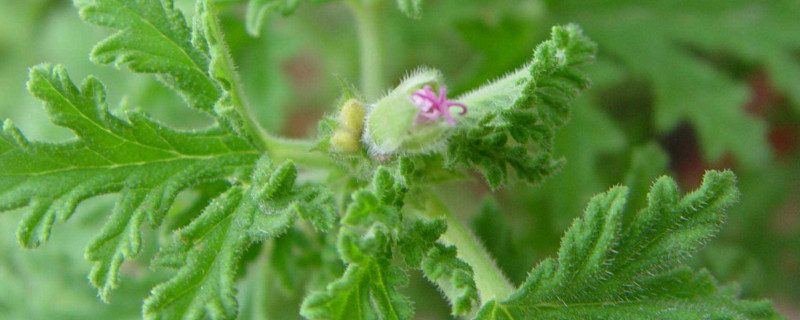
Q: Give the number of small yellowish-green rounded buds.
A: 2